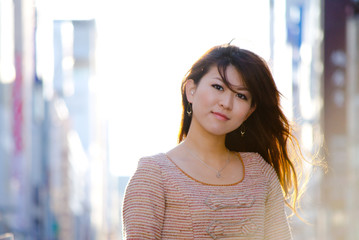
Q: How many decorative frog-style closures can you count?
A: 2